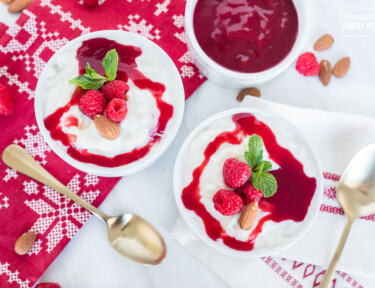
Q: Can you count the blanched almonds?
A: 0